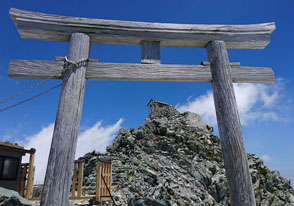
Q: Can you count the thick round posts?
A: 2